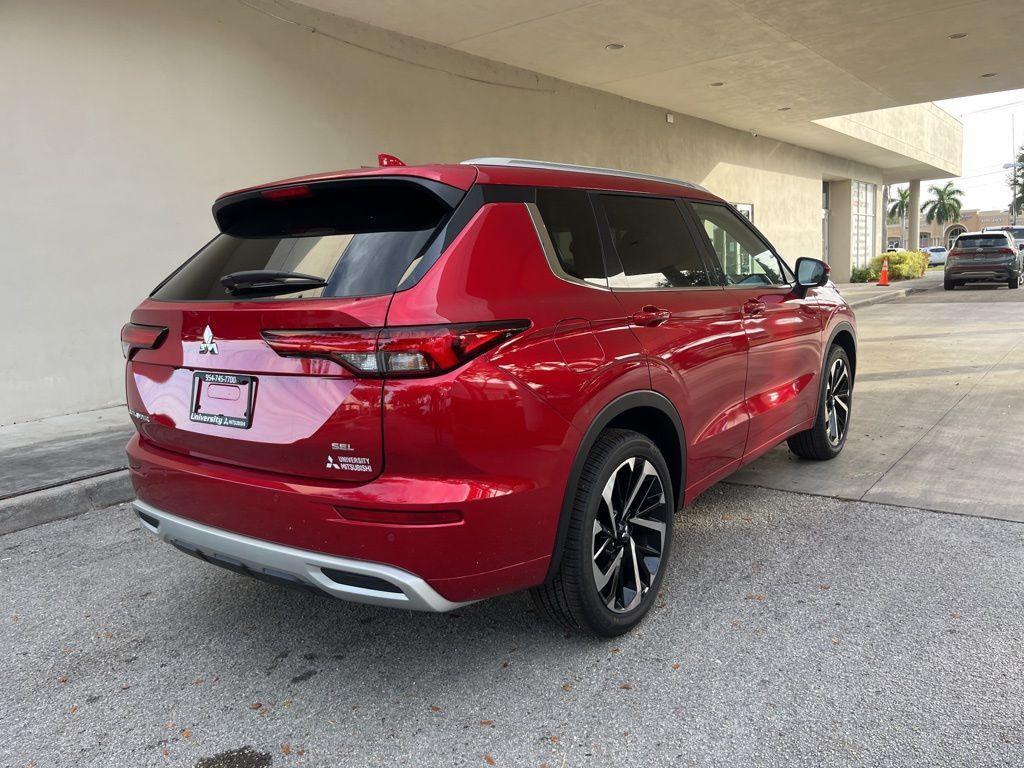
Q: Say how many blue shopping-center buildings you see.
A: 0